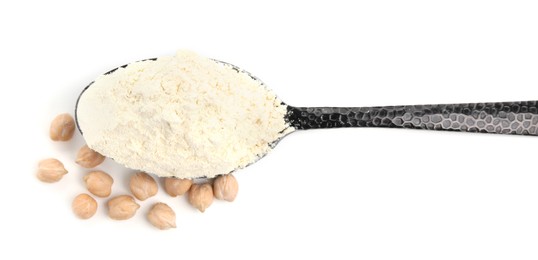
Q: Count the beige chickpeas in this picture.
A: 11